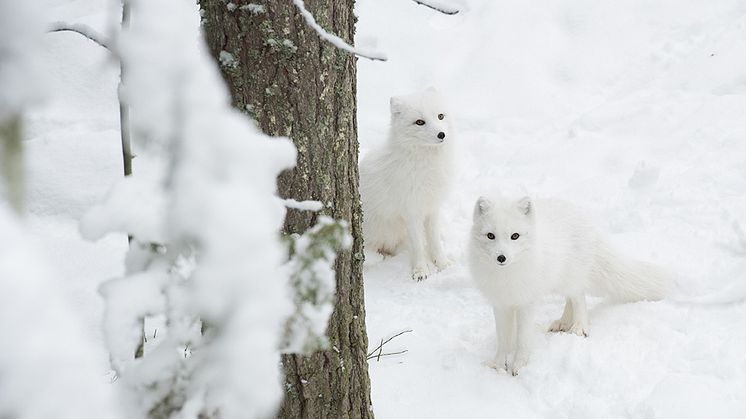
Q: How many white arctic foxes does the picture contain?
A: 2